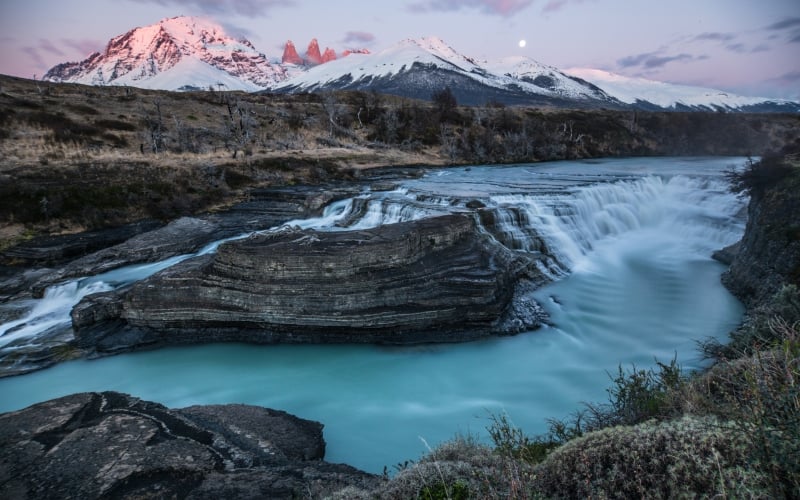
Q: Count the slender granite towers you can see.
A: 3